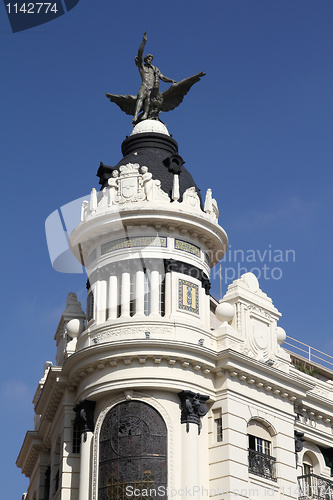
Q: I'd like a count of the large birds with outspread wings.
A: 1